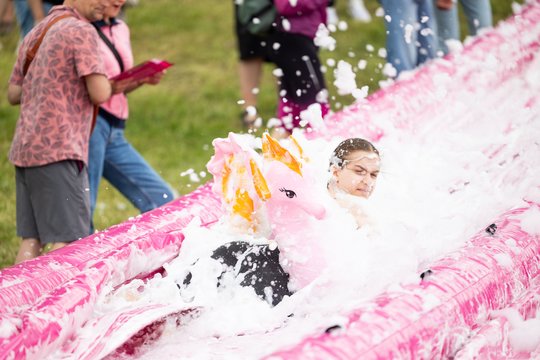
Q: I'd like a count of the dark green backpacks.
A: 1